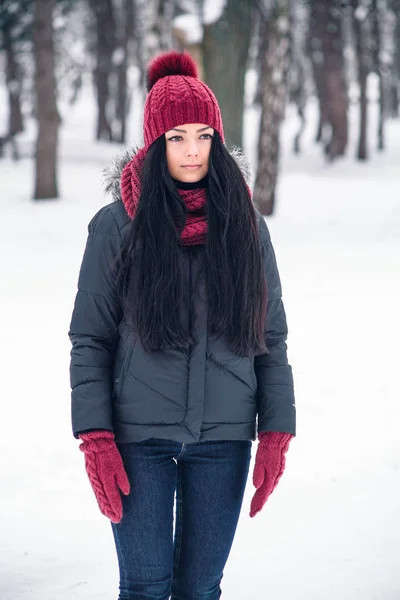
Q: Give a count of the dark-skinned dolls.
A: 0